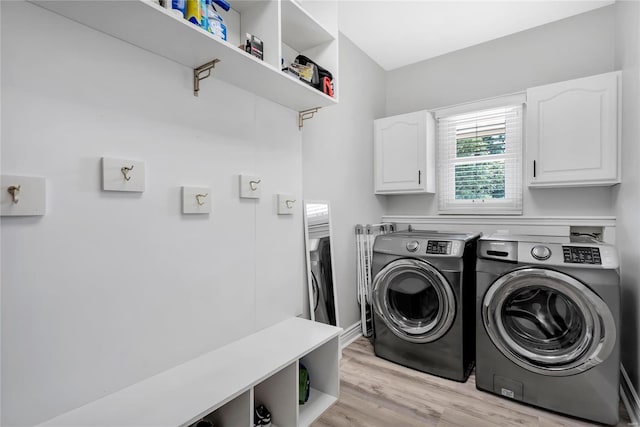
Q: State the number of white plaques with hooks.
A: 5